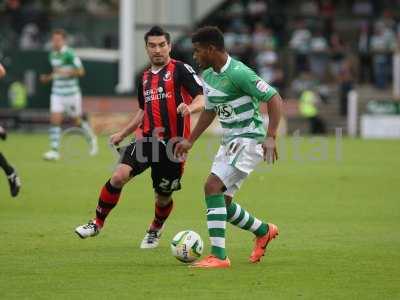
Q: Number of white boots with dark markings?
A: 2